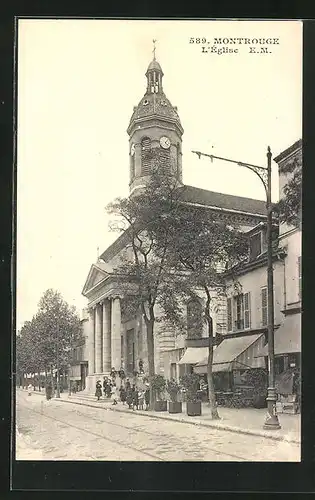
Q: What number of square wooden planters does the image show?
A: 3